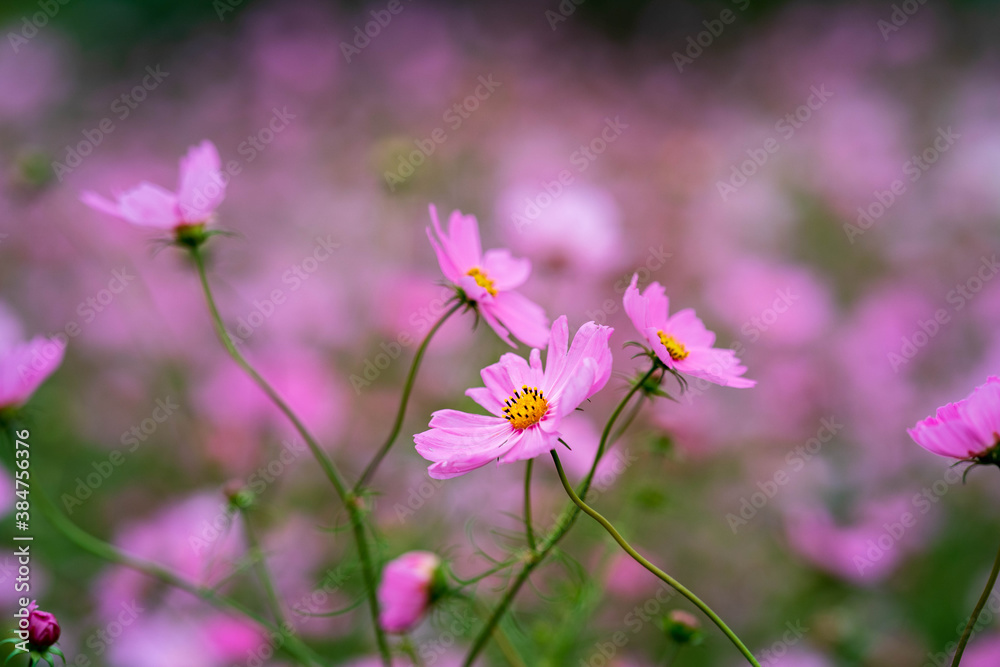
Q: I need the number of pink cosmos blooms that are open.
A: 6